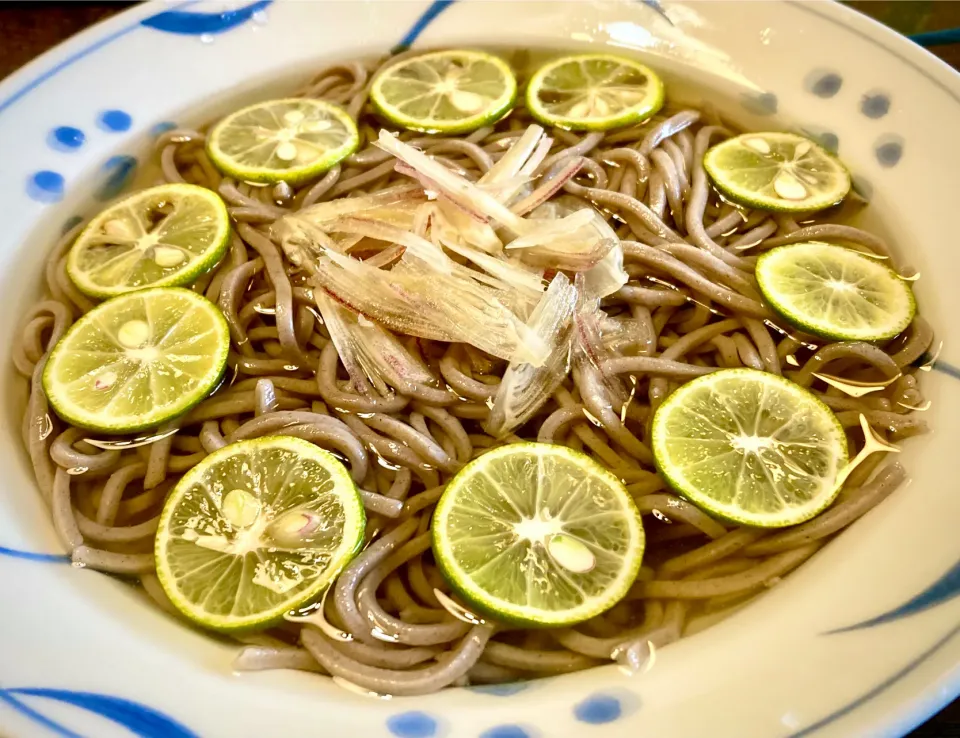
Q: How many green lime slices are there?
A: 10